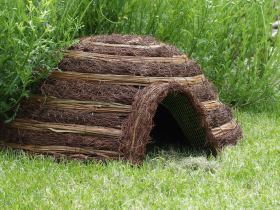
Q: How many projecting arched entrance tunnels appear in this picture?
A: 1